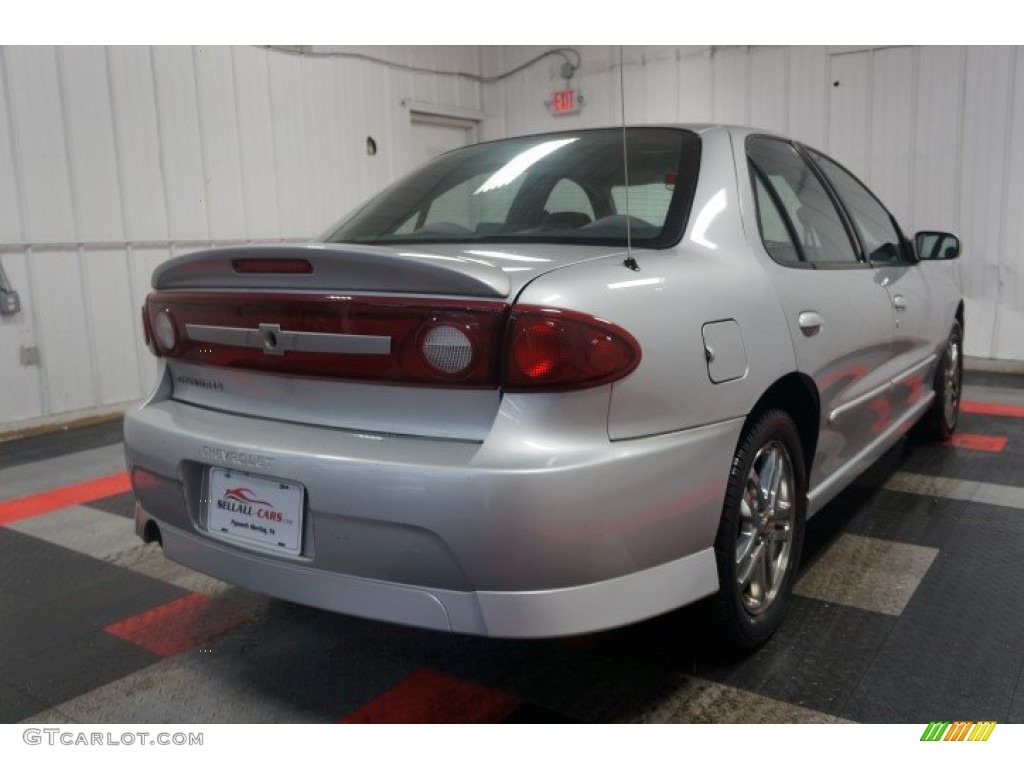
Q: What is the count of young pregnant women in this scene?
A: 0